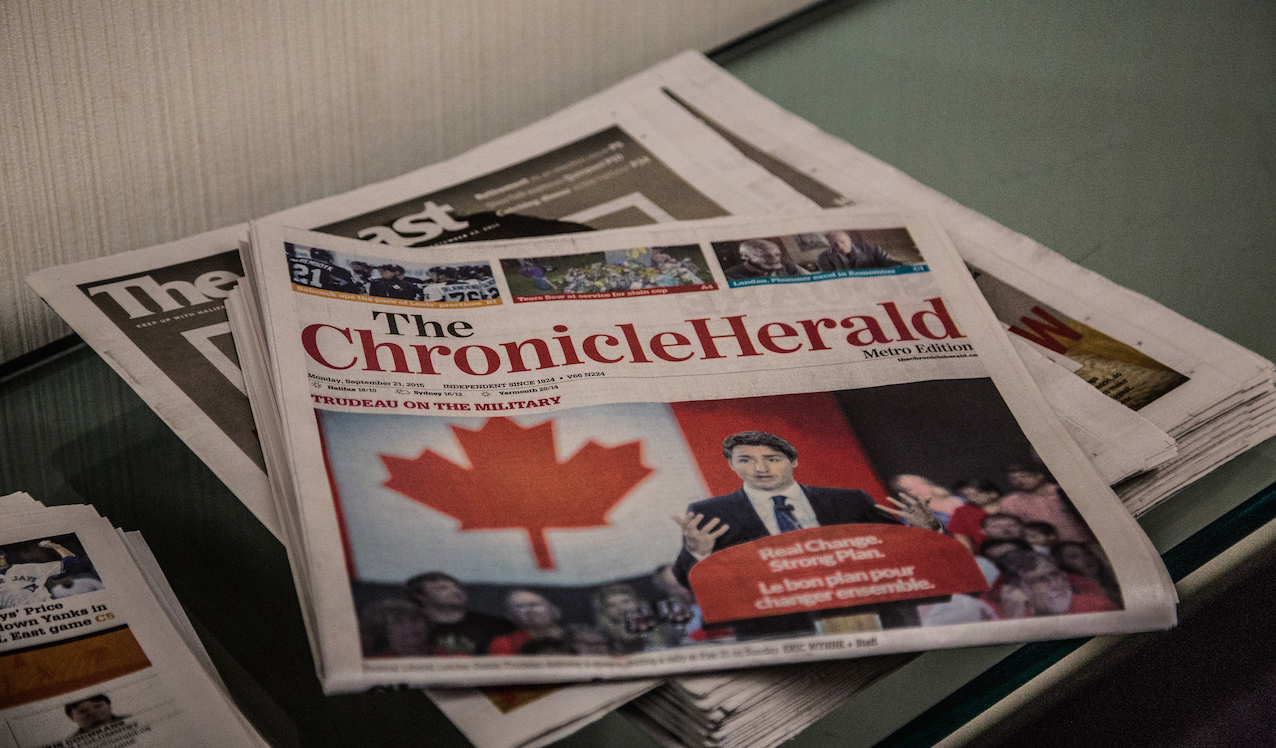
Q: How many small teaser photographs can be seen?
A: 3